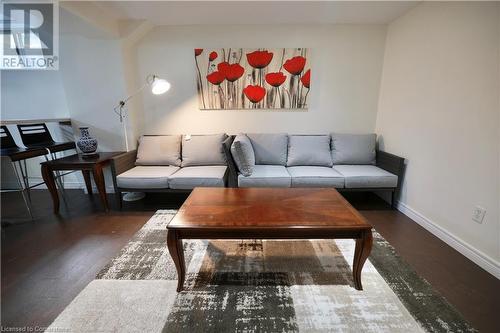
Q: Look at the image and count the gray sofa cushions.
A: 11